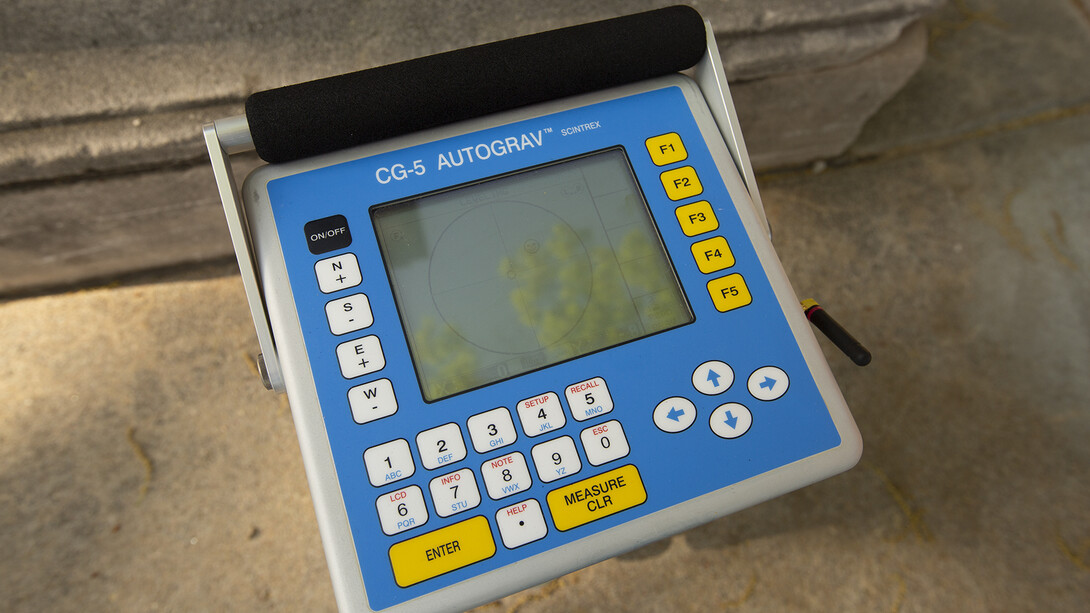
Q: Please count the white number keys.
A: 10